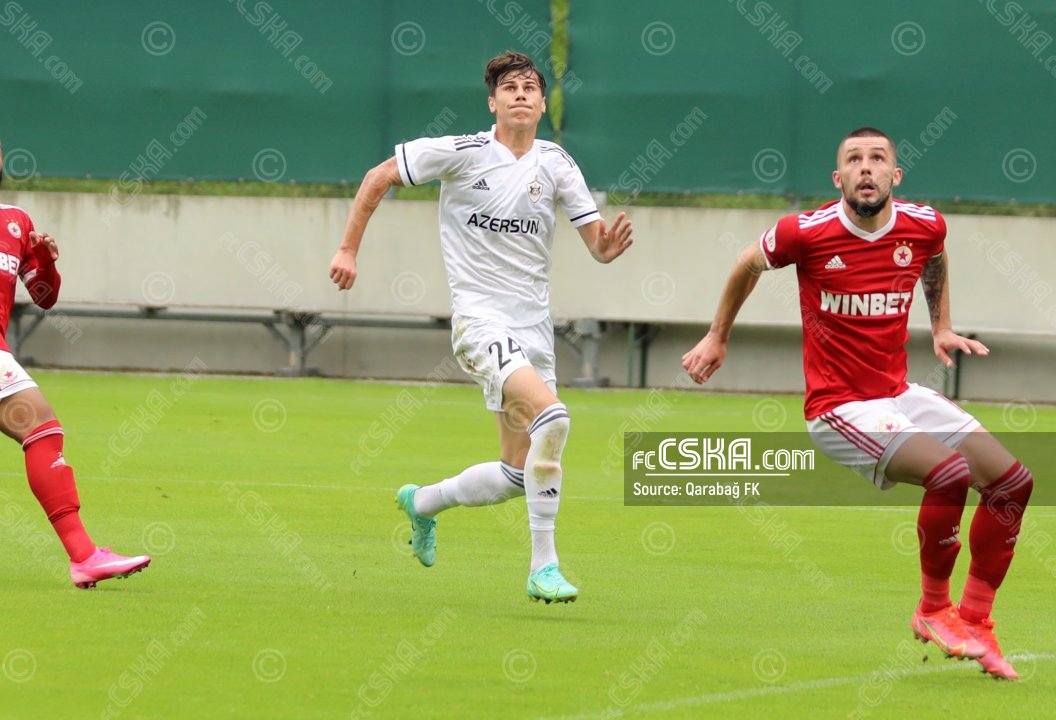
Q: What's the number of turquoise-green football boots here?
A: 2